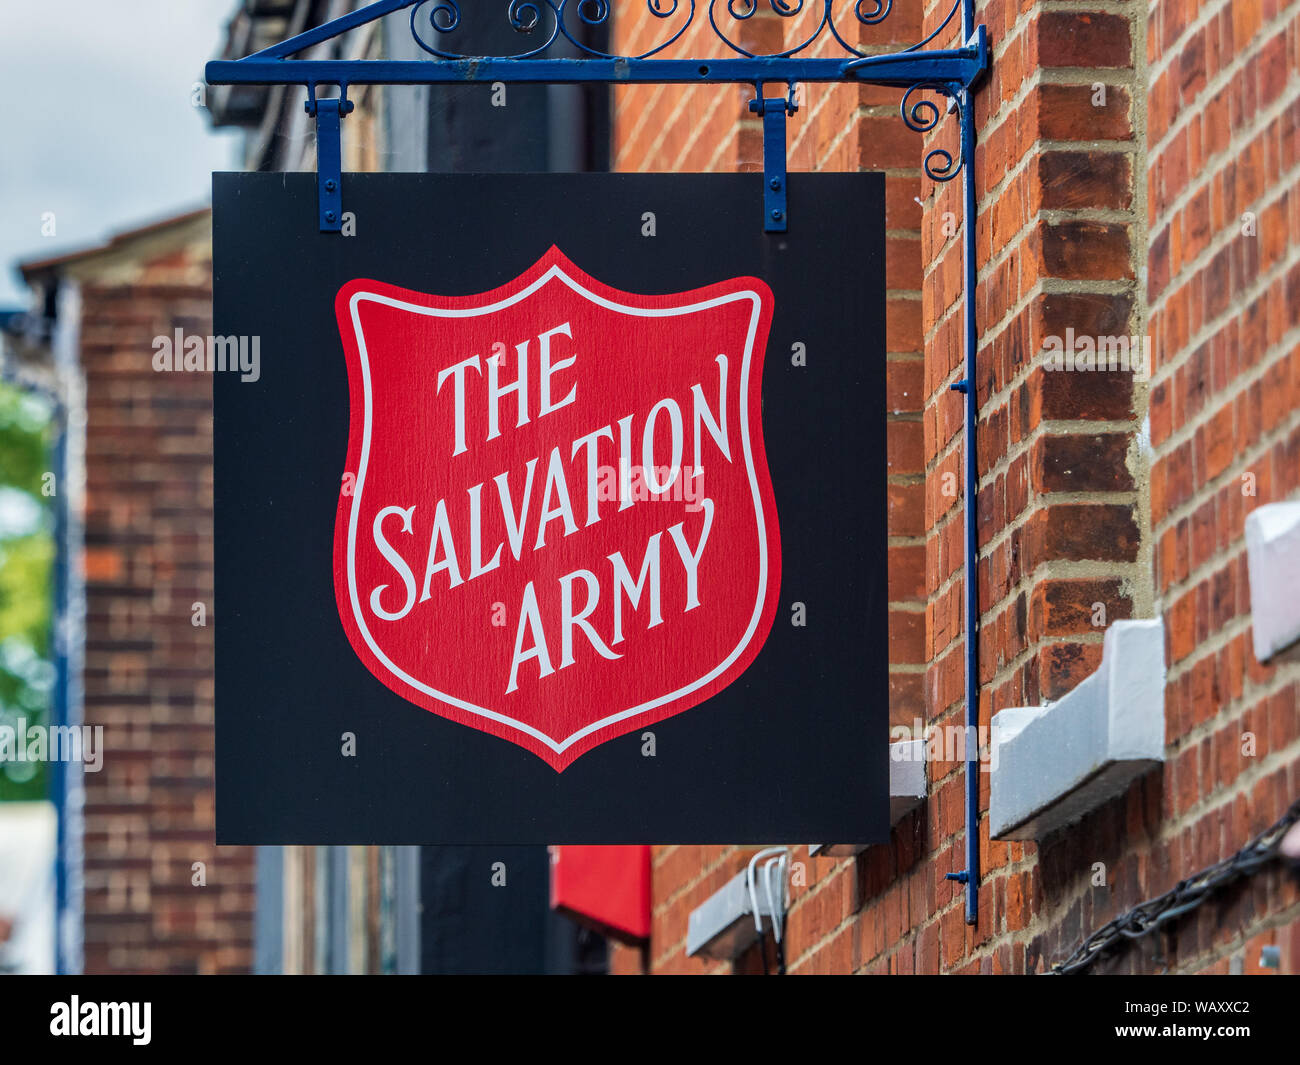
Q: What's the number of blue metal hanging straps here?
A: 2